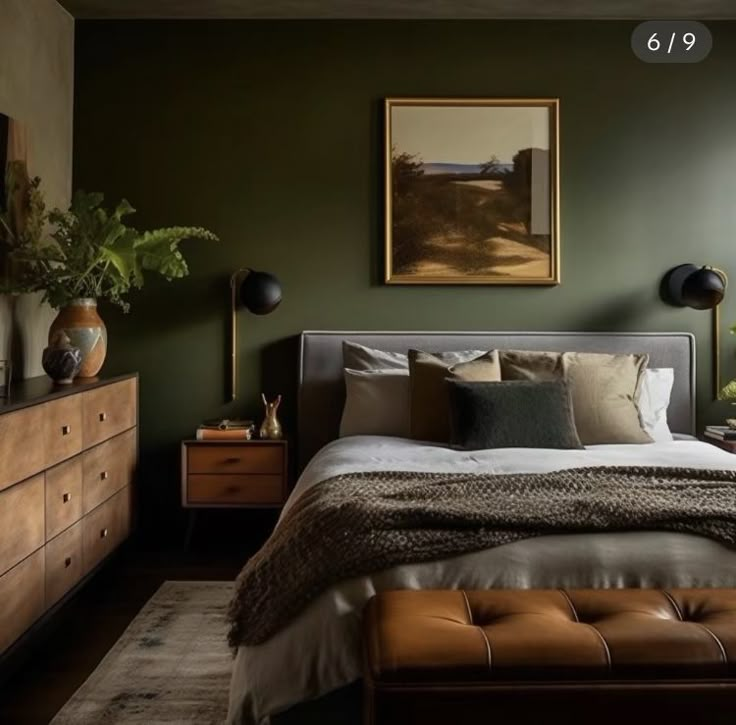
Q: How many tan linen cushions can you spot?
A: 3